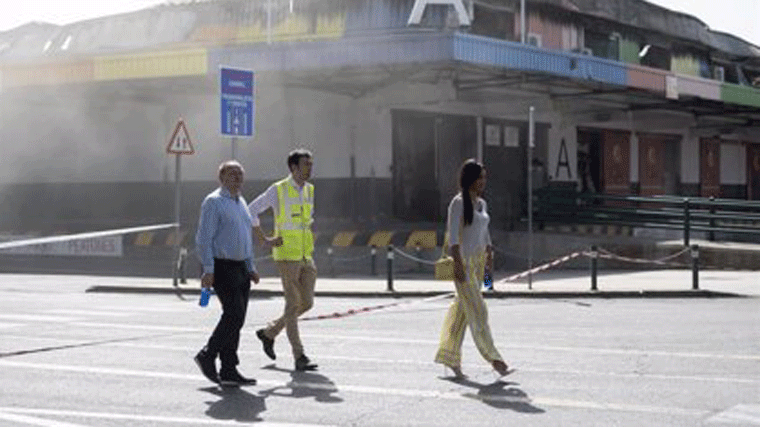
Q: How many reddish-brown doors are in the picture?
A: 4